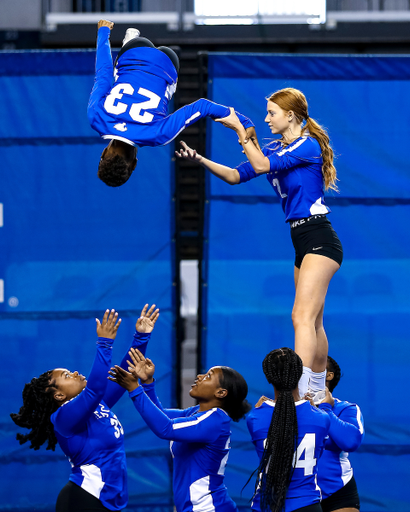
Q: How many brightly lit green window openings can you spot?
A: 0